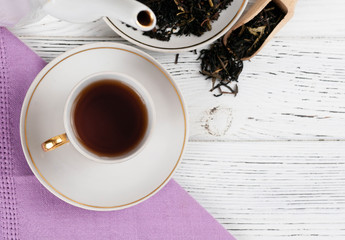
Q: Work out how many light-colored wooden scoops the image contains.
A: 1